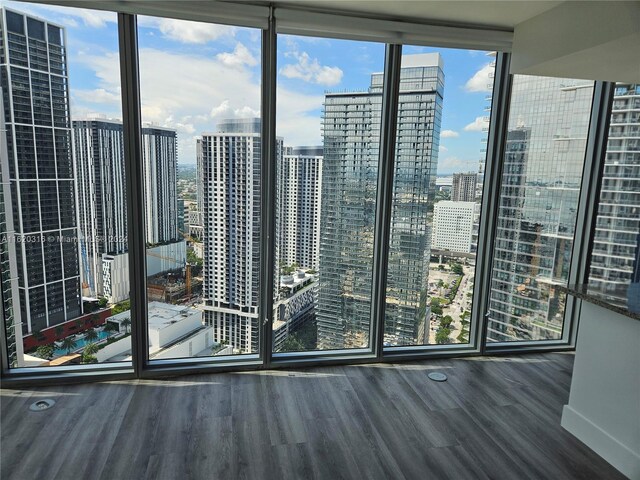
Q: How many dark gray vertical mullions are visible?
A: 5